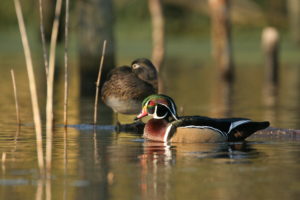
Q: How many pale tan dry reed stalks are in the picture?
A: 6